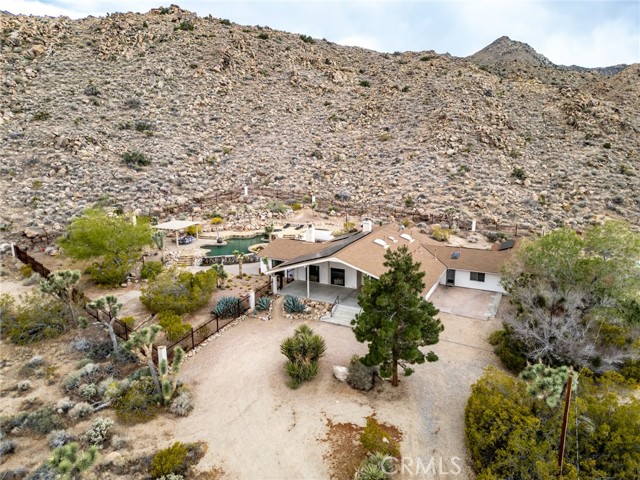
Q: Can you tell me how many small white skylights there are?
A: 3